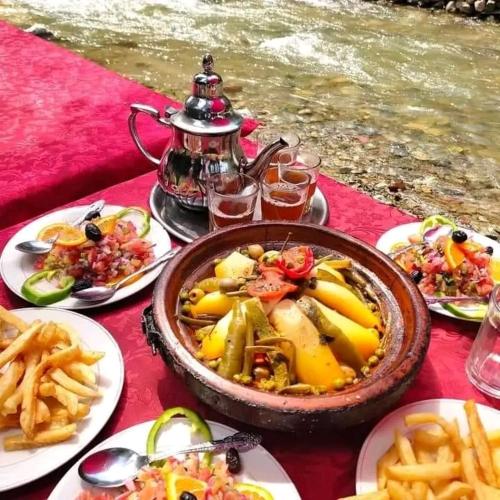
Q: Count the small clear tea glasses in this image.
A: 4